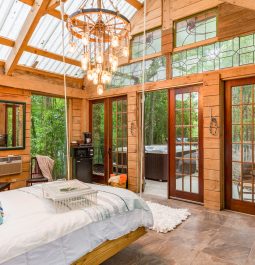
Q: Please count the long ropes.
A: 2